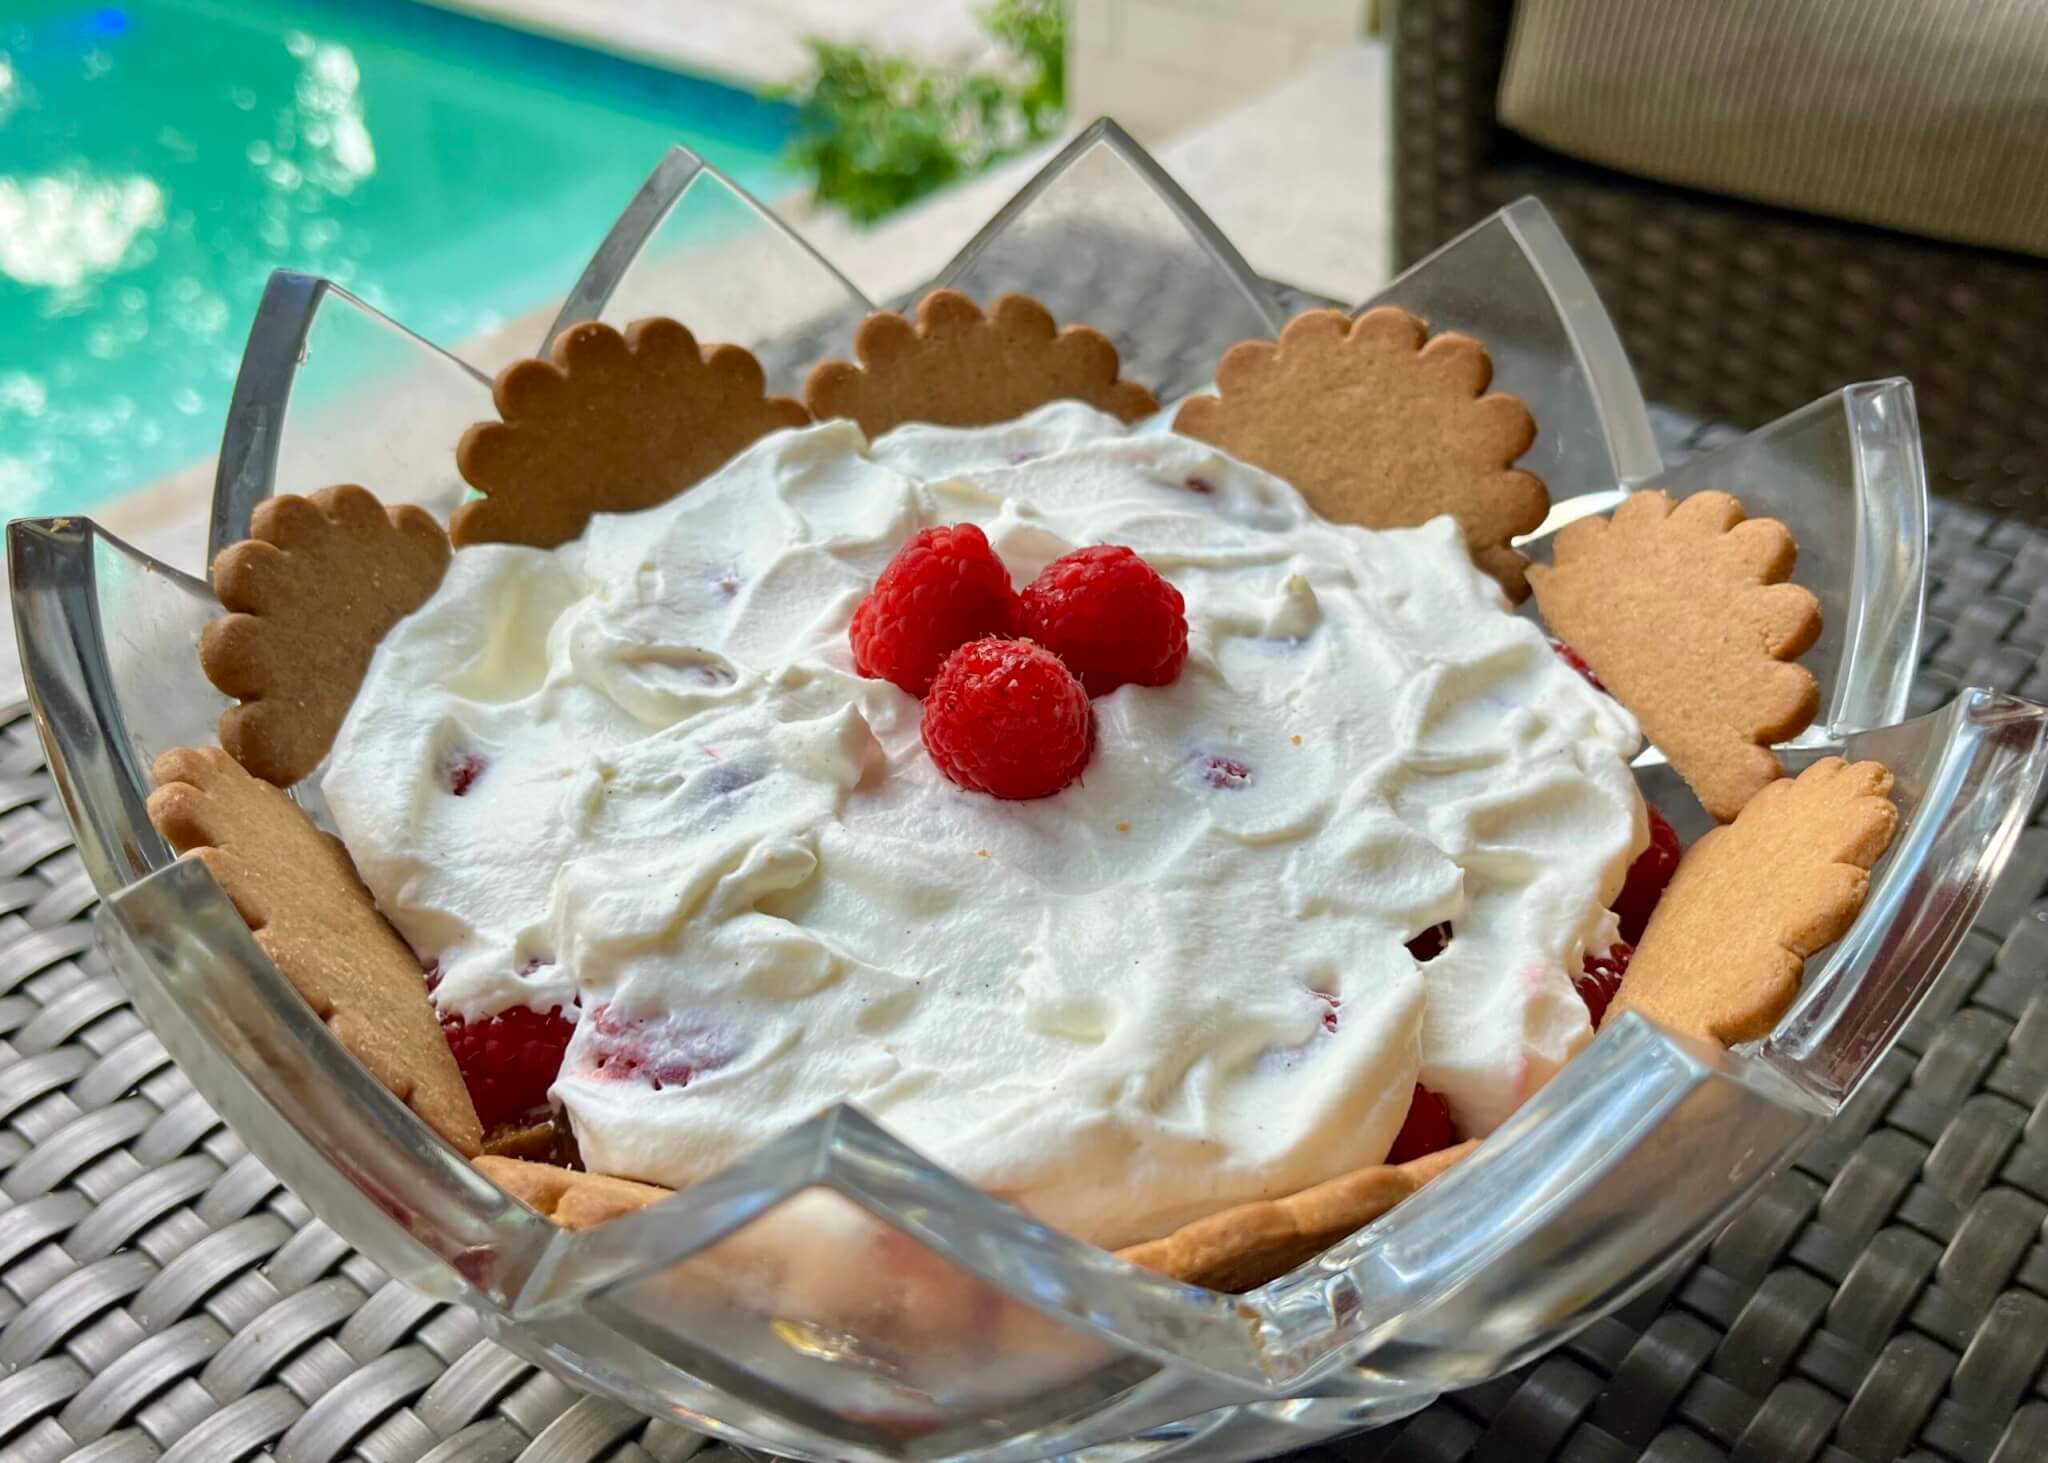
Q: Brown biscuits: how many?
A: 9